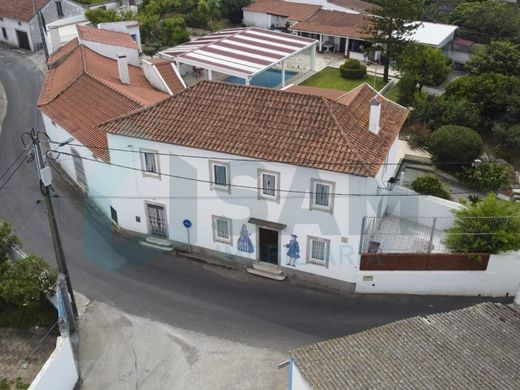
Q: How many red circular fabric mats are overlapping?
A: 0